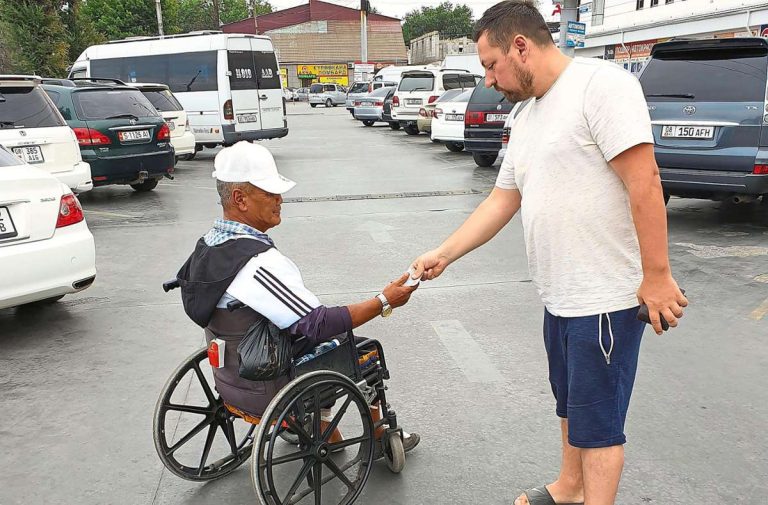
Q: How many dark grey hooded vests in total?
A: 1